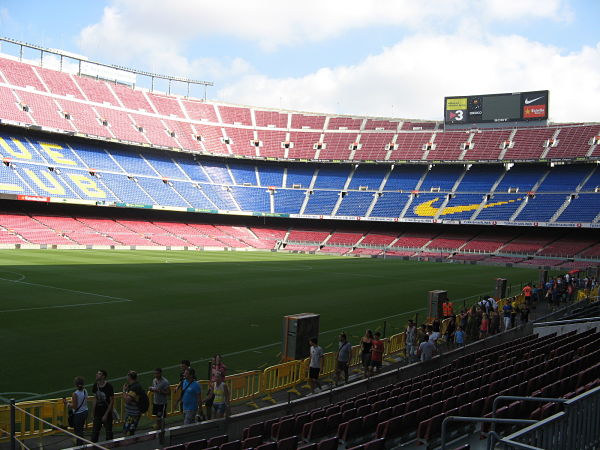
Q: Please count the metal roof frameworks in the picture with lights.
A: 1